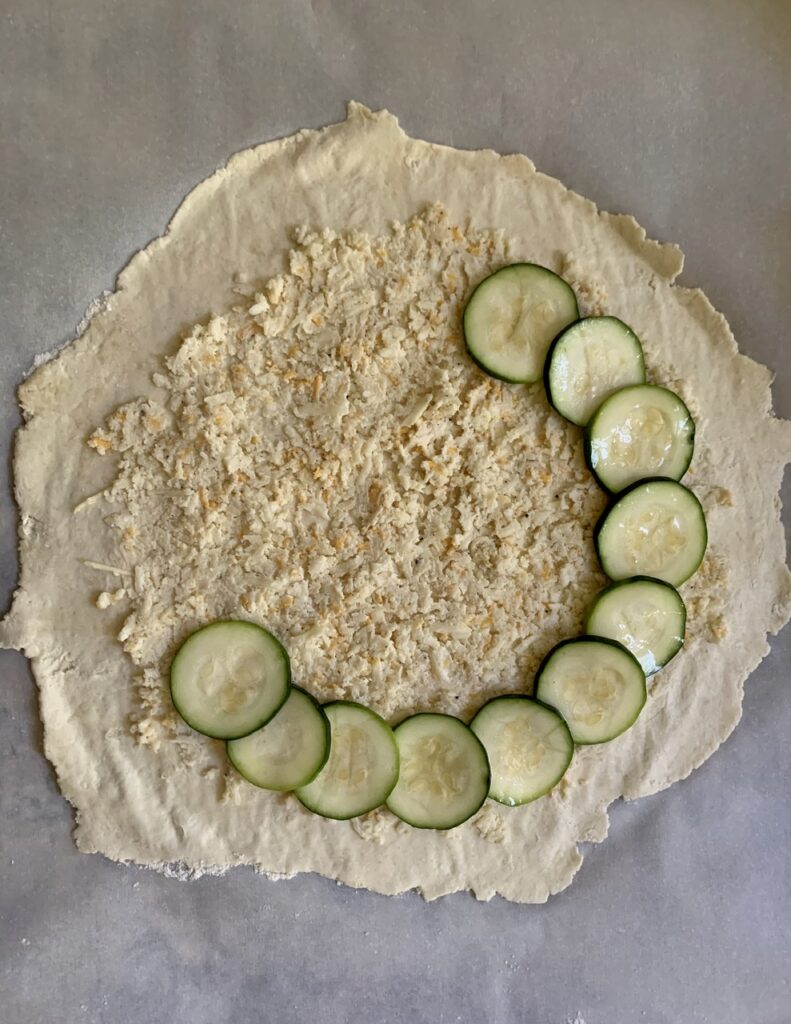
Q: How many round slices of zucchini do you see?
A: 11